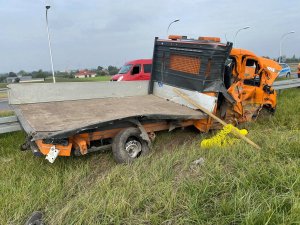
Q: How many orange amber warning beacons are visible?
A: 2